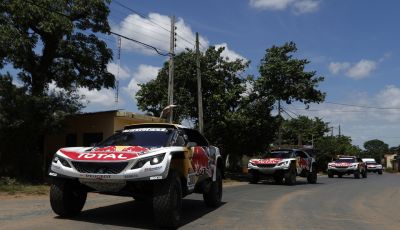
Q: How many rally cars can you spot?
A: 4